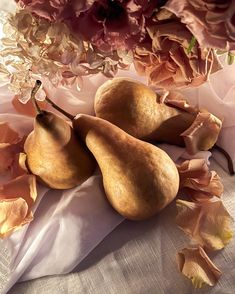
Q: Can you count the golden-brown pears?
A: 3